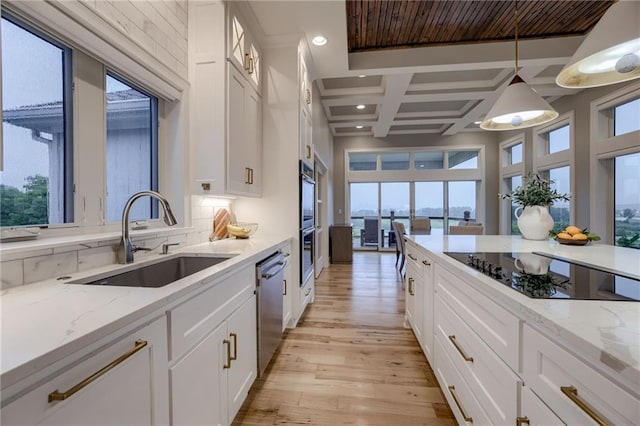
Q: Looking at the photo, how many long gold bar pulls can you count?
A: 4